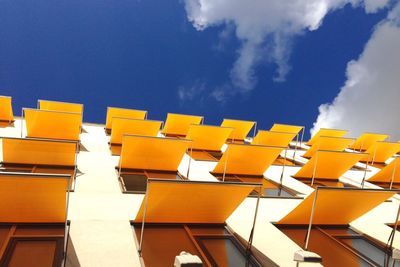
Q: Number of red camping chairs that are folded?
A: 0